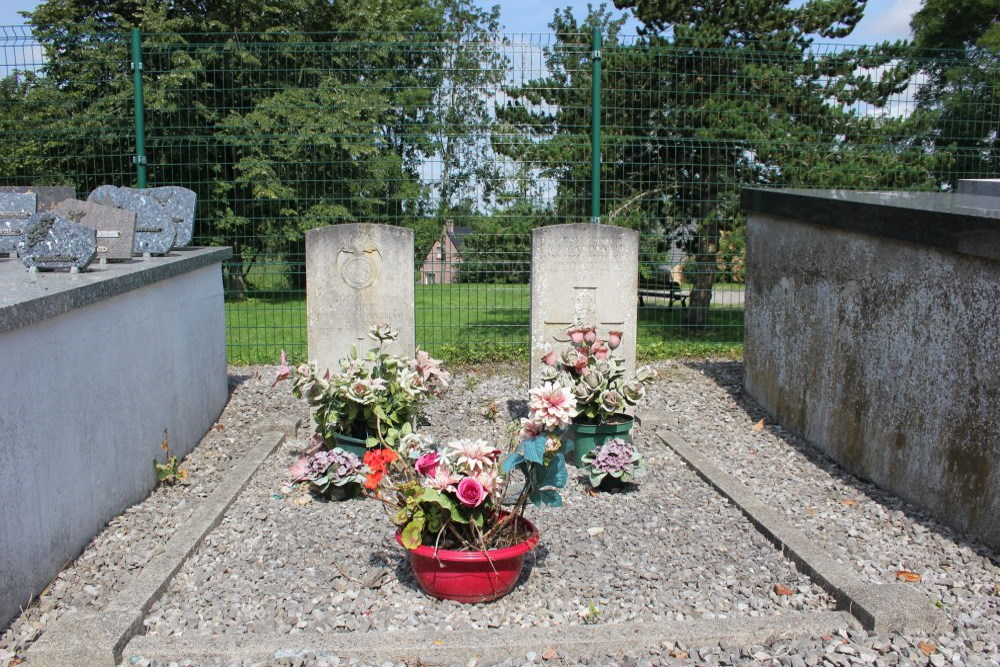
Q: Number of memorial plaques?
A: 6